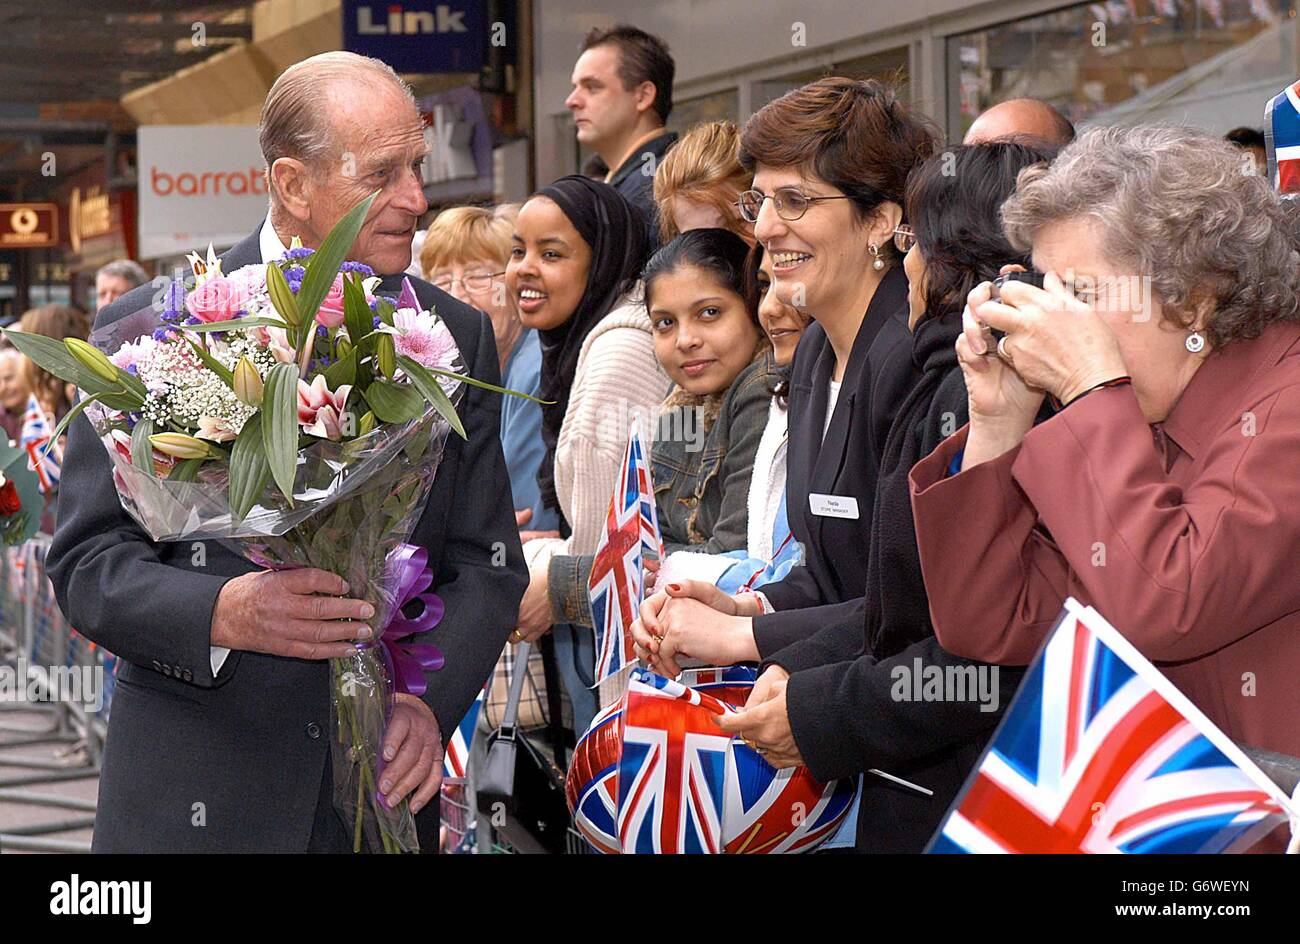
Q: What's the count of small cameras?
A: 1